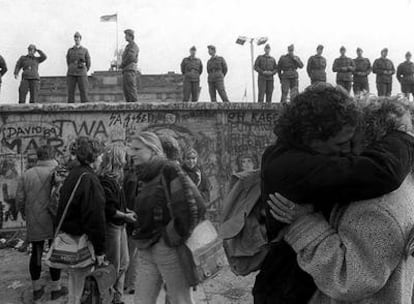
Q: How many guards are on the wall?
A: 13